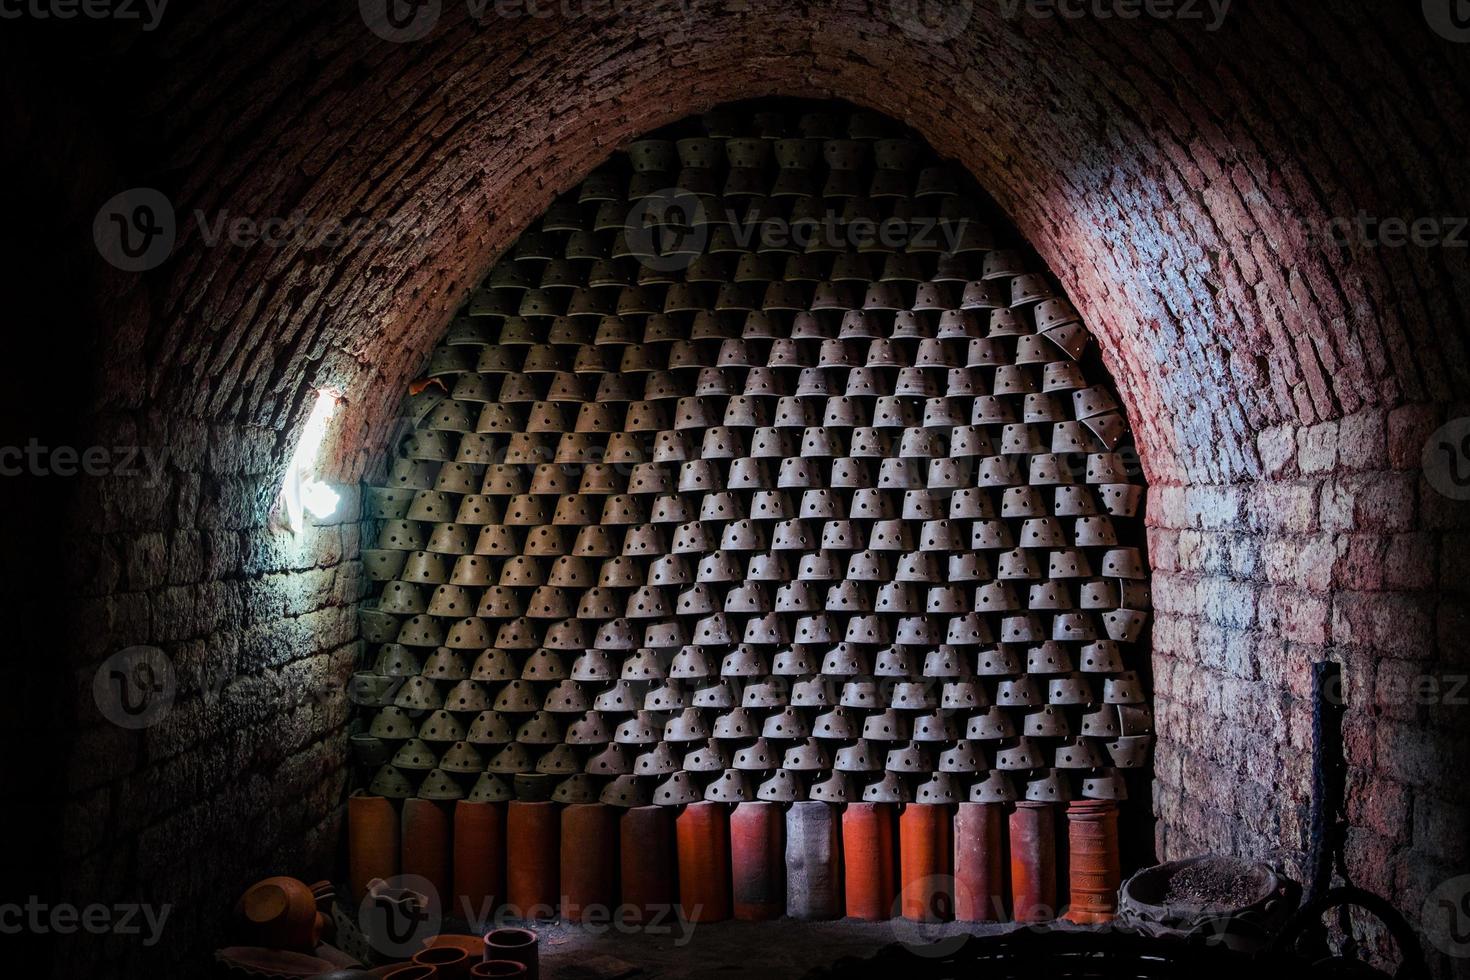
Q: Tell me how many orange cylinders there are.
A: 13